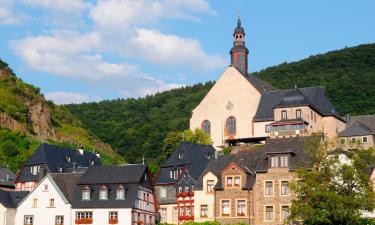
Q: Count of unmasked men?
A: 0